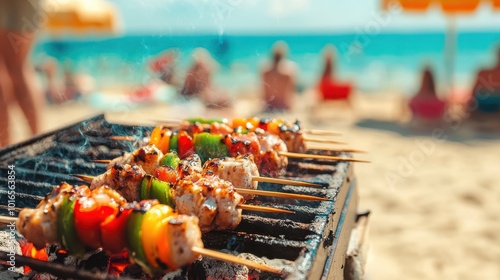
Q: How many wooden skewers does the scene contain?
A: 8